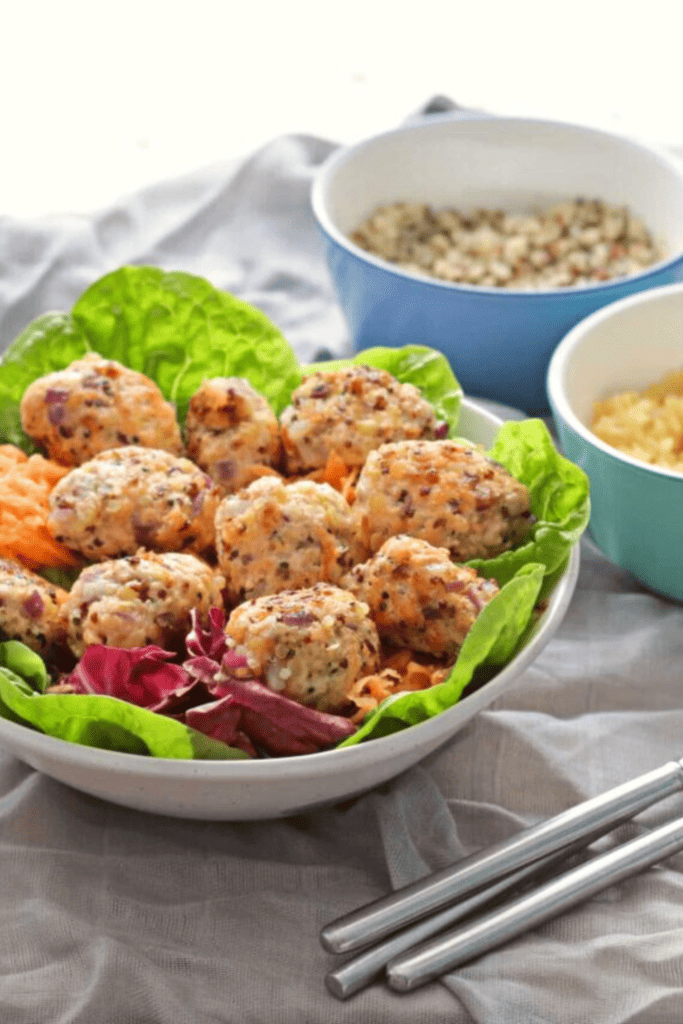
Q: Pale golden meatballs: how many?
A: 10